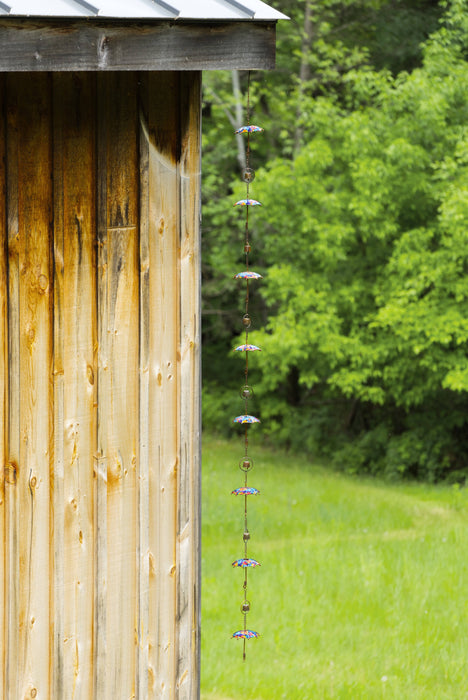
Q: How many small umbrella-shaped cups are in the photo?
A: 8